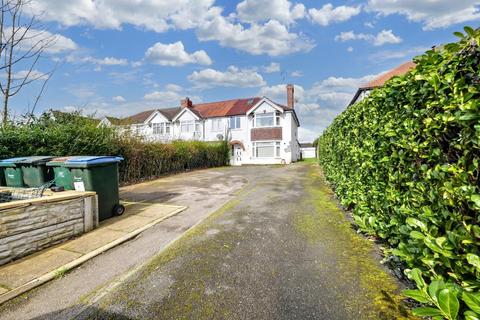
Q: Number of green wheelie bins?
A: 4